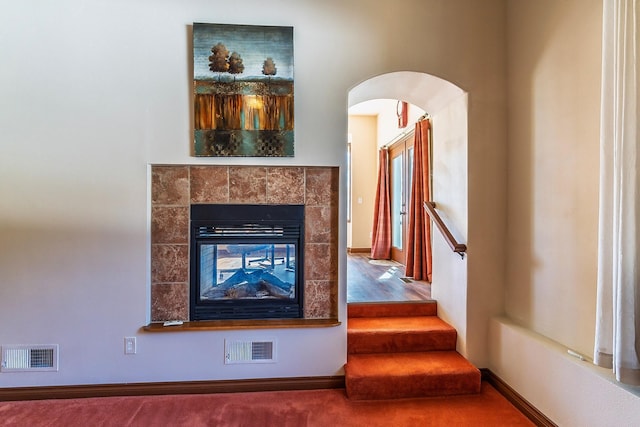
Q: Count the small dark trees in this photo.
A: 3